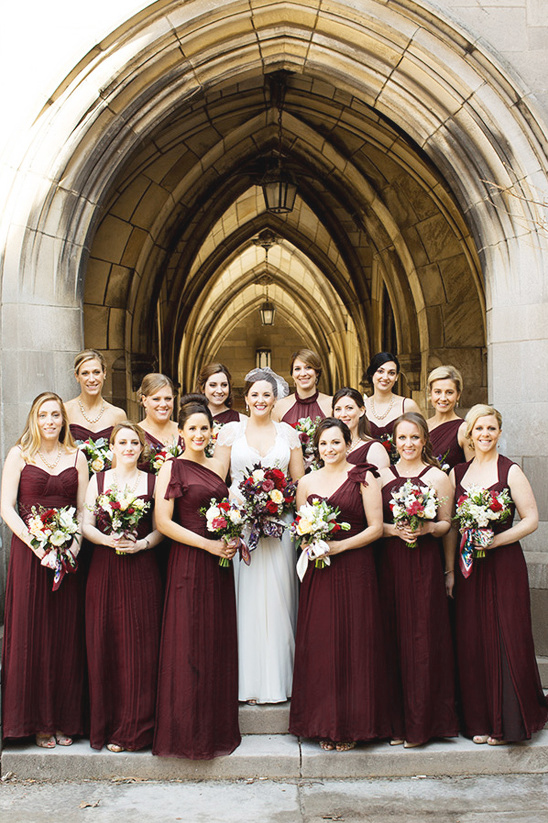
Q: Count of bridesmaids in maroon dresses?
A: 13